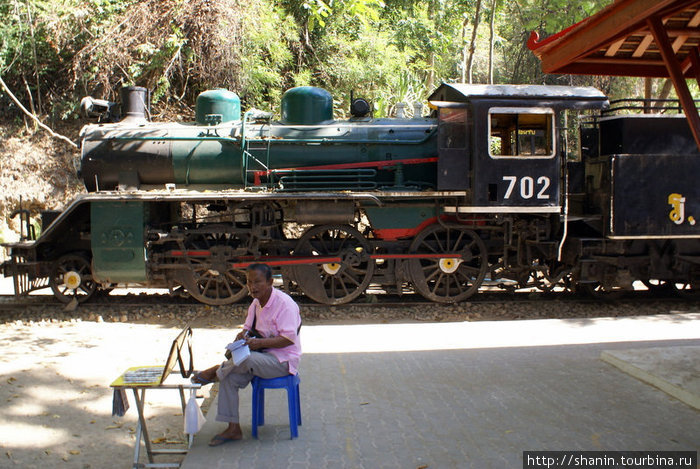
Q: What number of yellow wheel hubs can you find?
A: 3